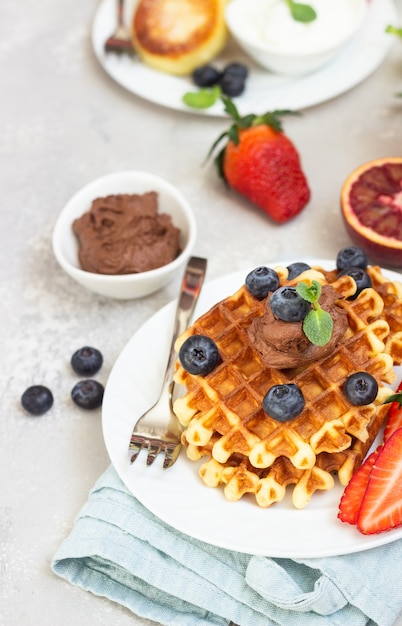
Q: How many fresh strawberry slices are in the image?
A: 3